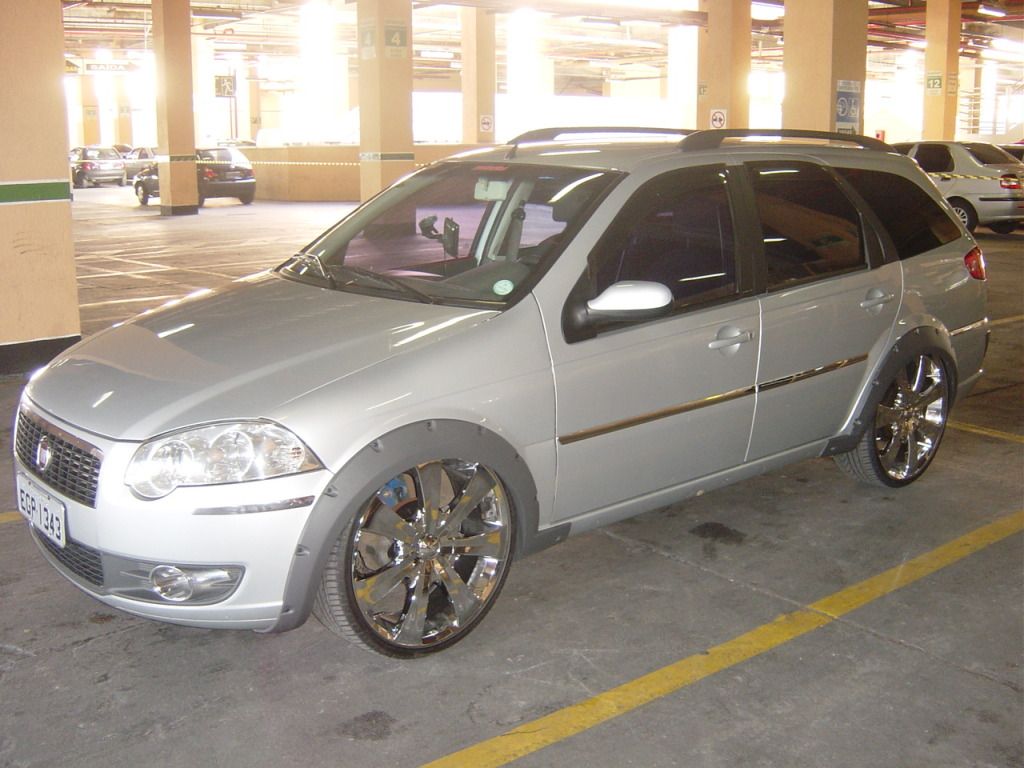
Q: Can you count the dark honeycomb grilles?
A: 2